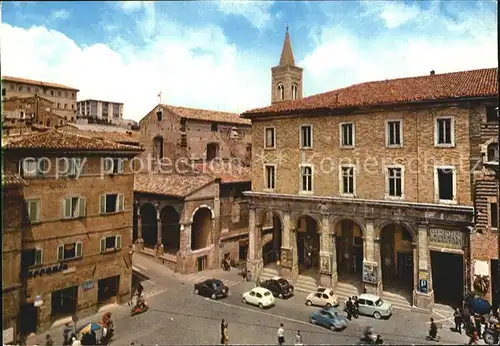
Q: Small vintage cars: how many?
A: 6